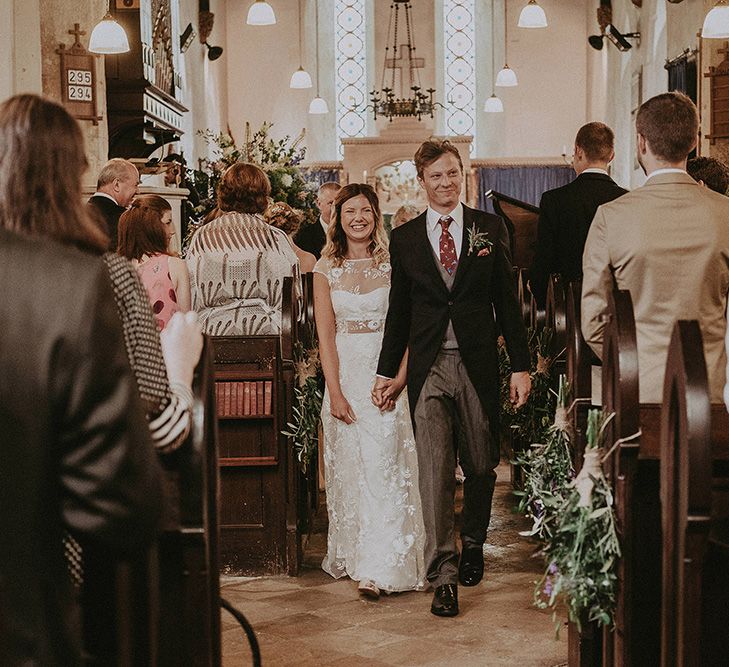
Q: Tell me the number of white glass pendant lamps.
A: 8